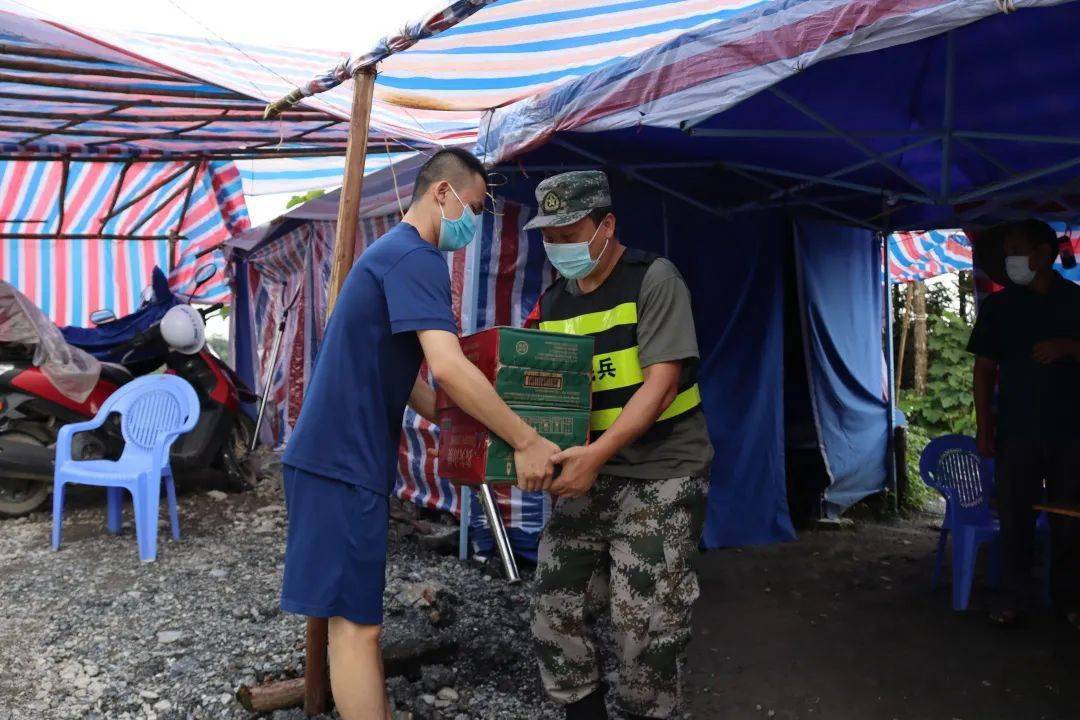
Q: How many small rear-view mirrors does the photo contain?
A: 2